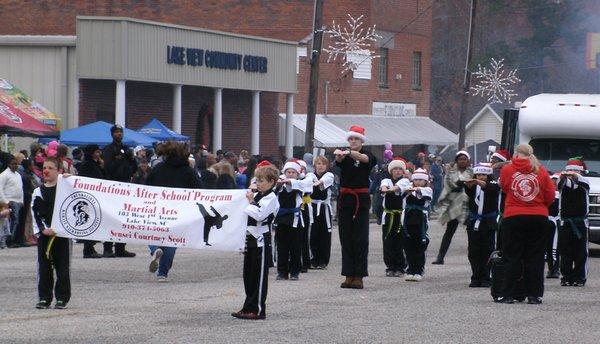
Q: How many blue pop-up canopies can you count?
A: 2